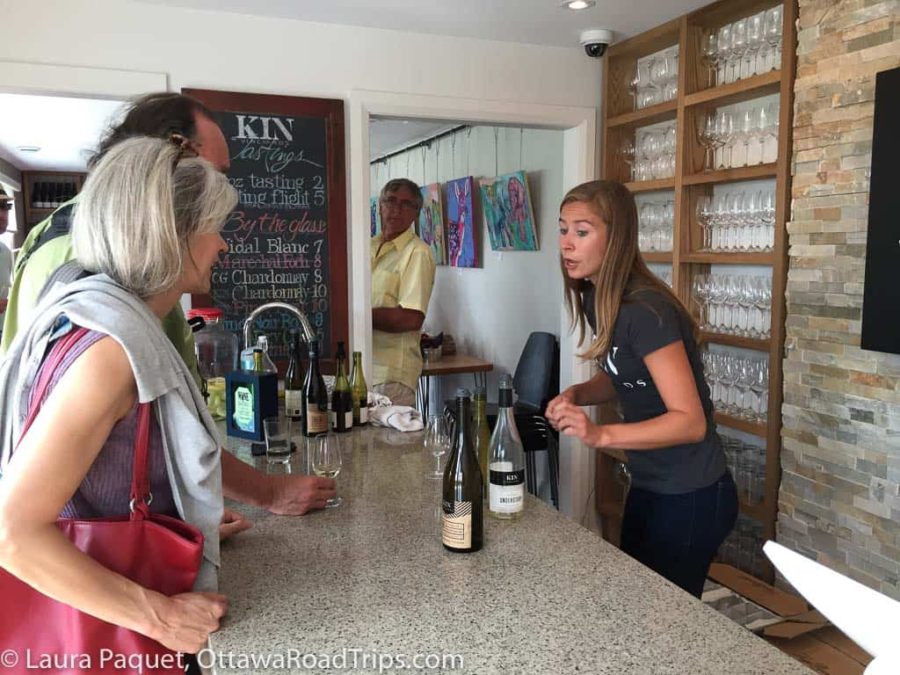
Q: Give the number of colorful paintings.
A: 4